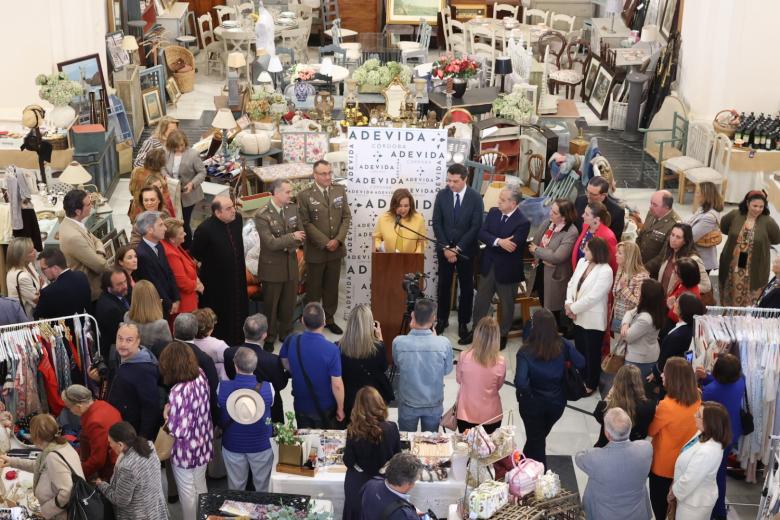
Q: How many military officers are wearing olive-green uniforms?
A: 3